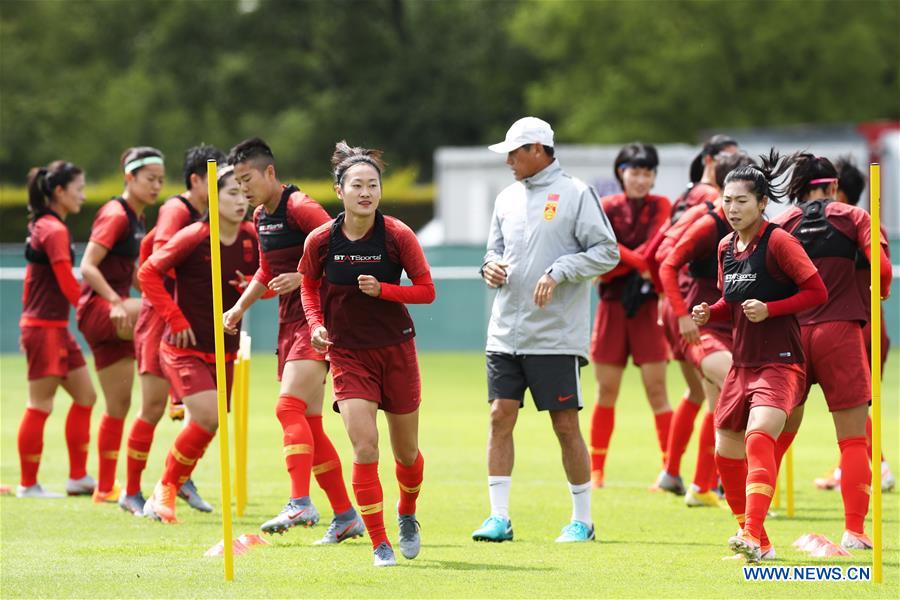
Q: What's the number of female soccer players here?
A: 12